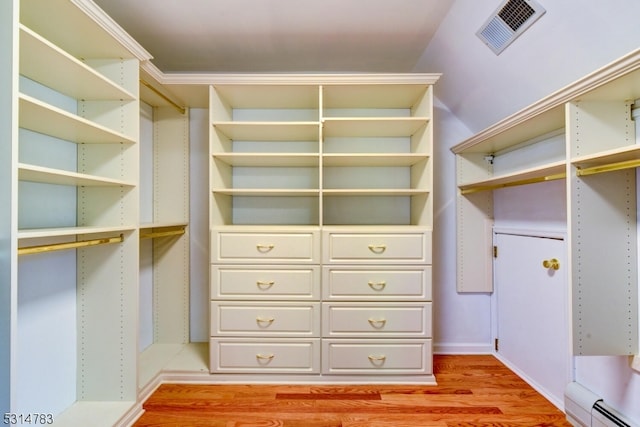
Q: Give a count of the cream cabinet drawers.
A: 8